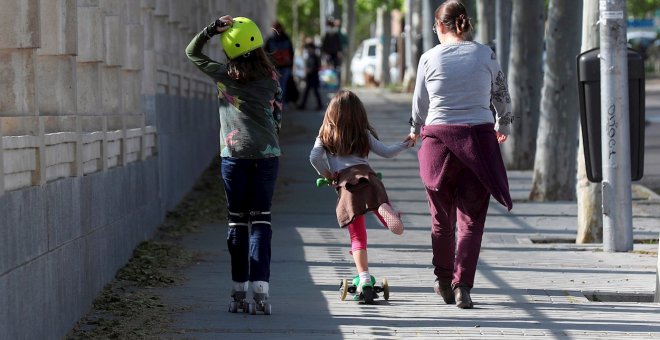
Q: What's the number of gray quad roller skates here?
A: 2